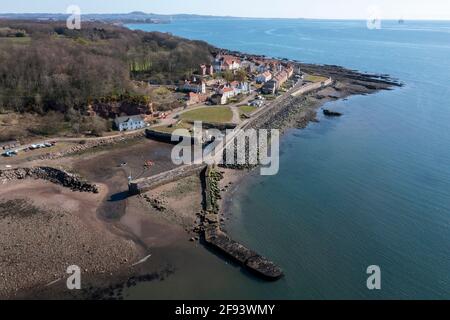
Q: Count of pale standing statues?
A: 0